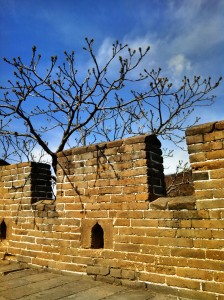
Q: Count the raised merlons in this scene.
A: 3